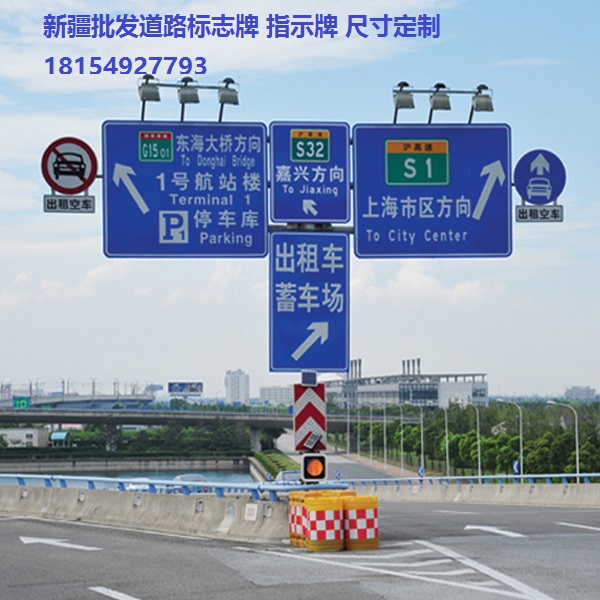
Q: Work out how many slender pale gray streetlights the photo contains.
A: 10